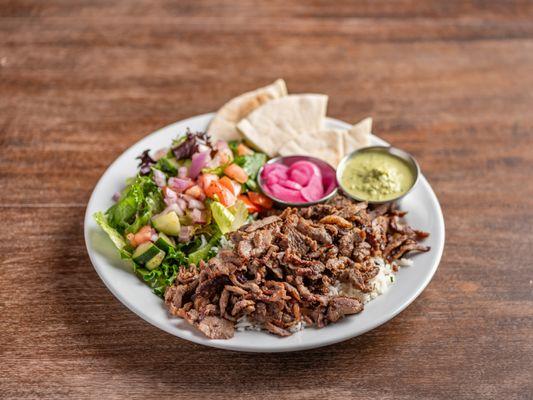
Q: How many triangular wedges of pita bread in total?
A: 4